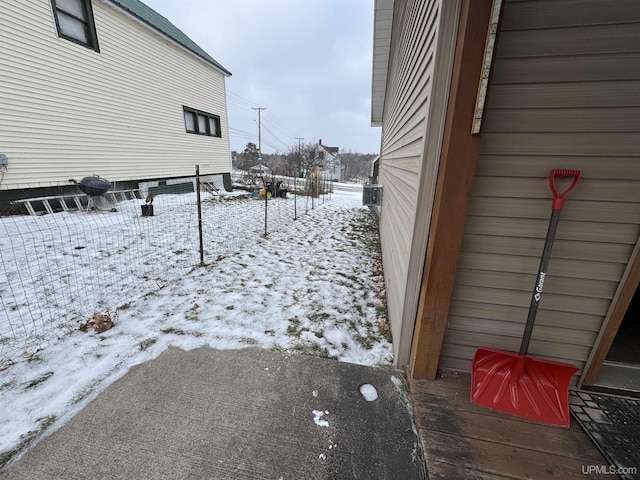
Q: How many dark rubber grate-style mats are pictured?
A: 1